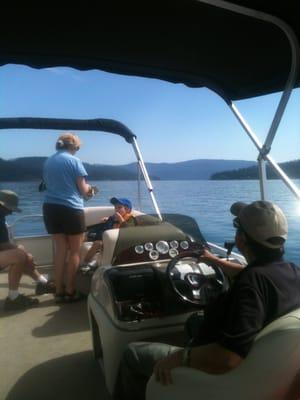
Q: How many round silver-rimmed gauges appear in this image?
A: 7